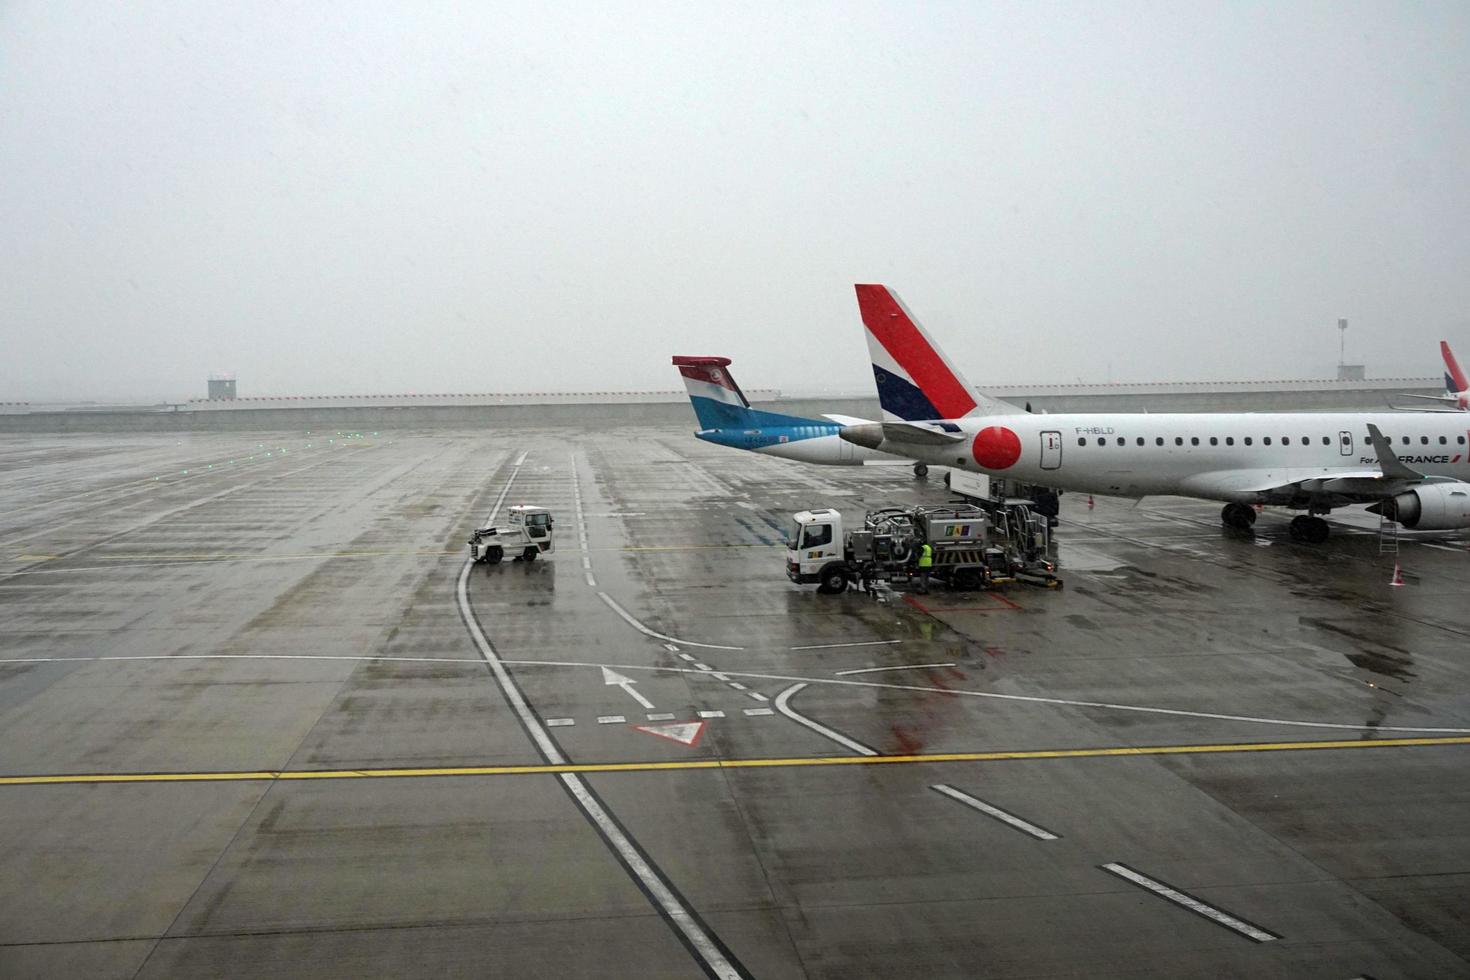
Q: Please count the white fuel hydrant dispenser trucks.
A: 1